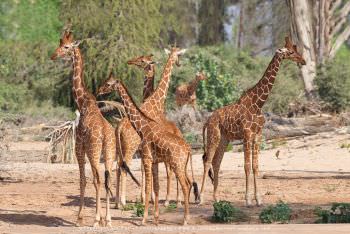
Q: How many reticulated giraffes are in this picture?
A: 6